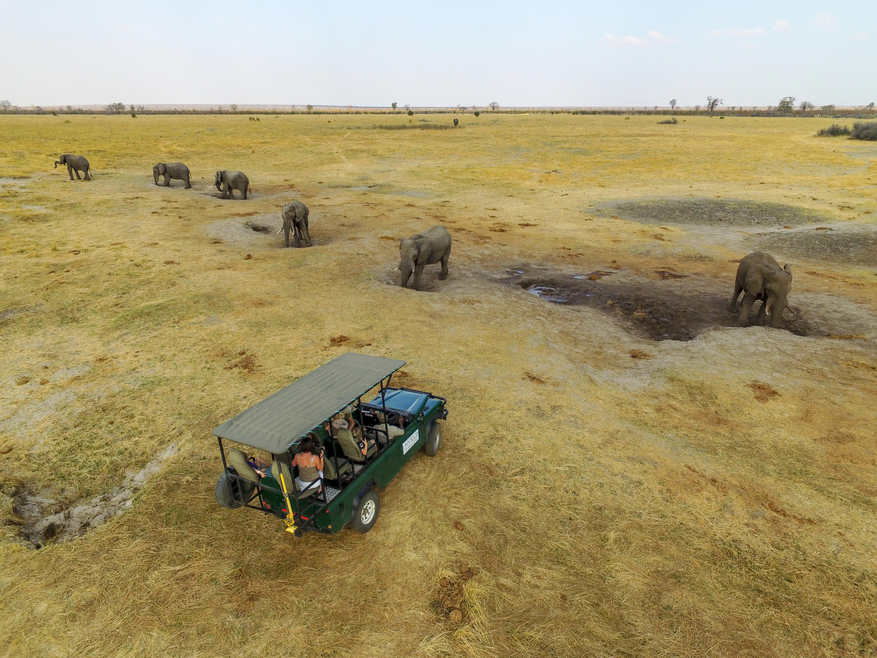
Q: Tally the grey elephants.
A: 6